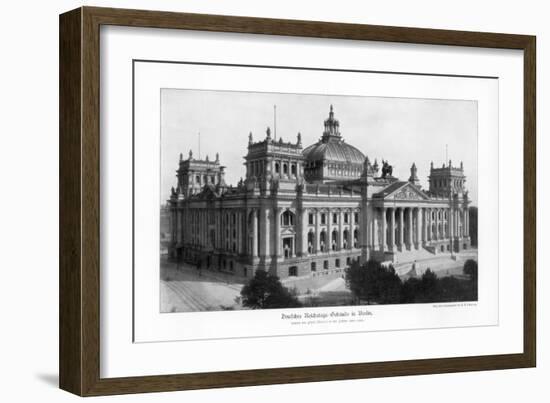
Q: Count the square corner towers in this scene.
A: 3